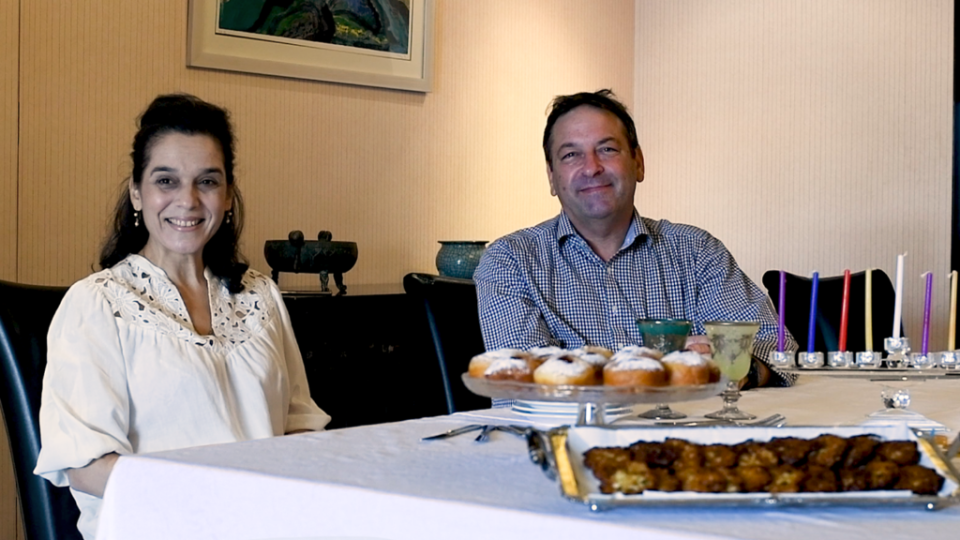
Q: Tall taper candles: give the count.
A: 7